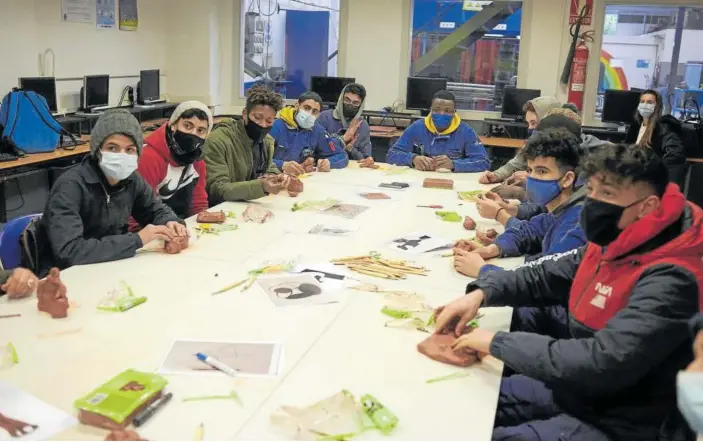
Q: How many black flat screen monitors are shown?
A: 7